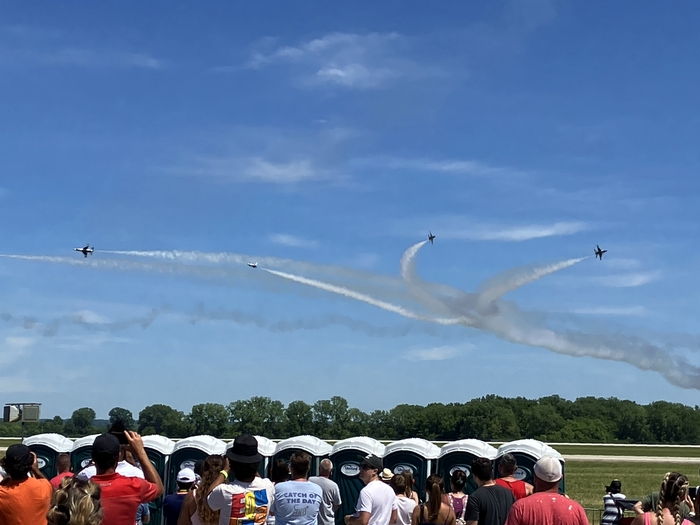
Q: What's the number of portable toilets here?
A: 10